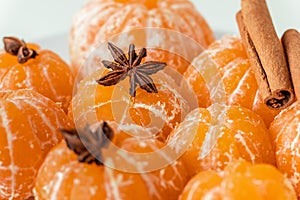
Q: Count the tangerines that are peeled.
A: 9